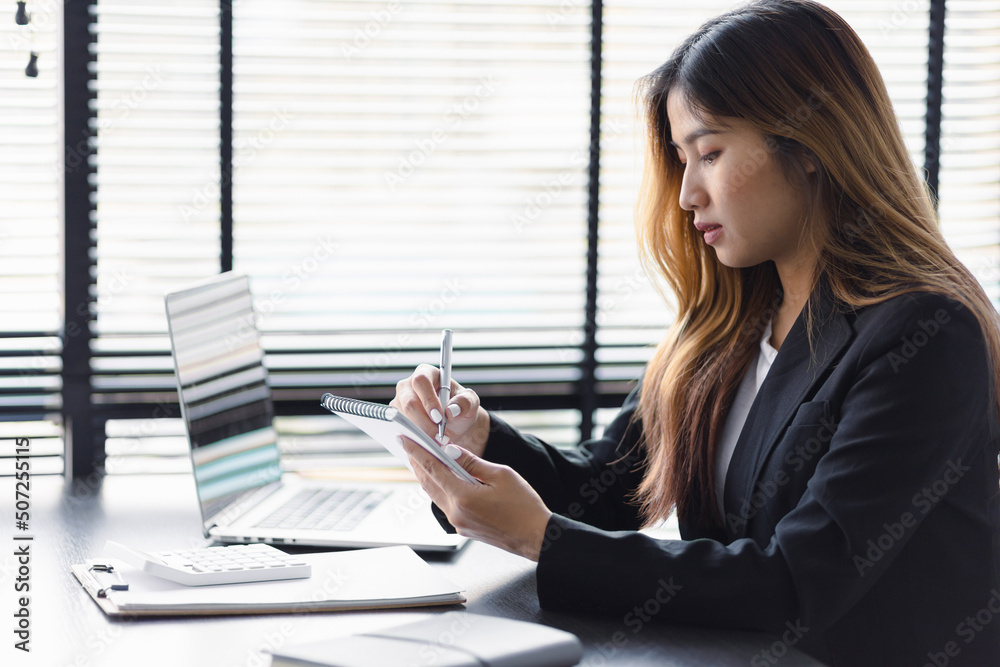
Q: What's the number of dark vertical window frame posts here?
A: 4